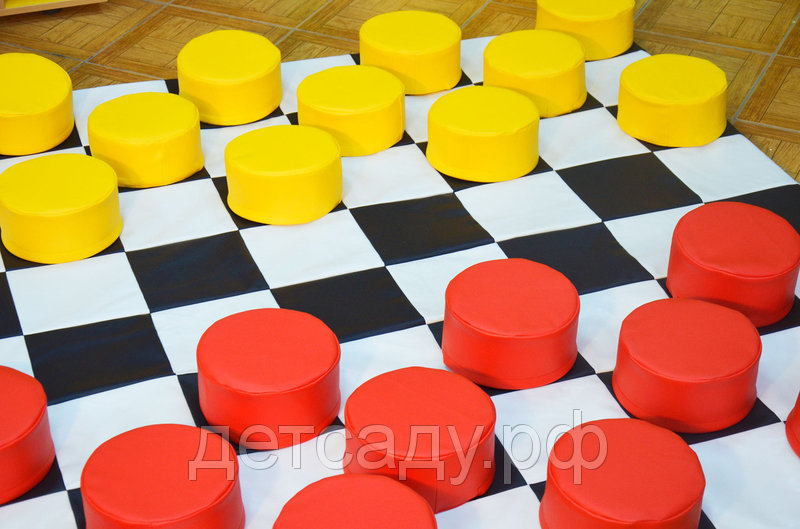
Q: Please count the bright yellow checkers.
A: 11